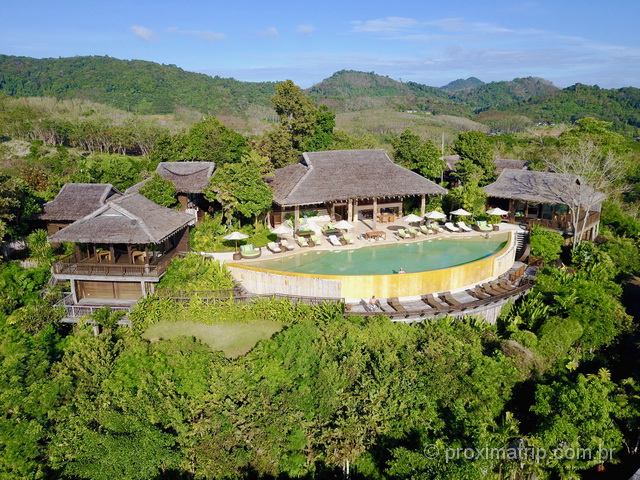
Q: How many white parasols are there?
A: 8